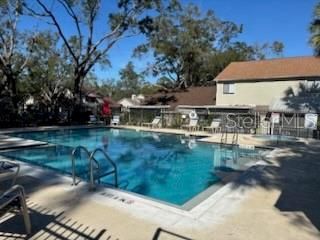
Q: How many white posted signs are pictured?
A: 2